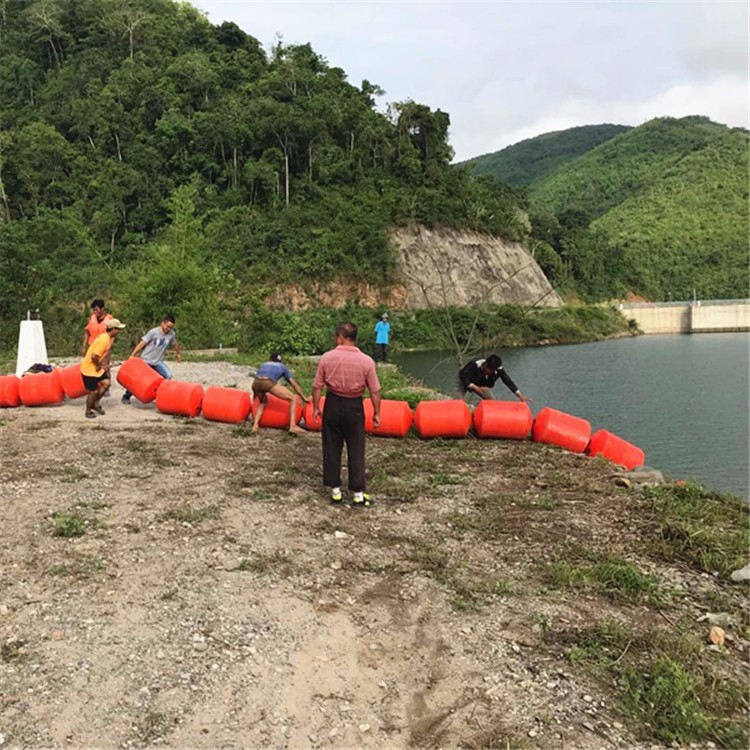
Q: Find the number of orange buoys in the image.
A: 13